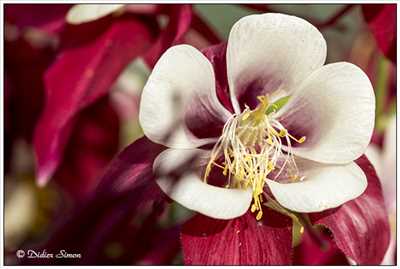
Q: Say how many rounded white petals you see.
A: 5